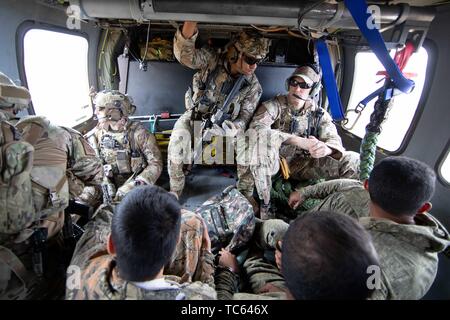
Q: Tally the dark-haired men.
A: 3